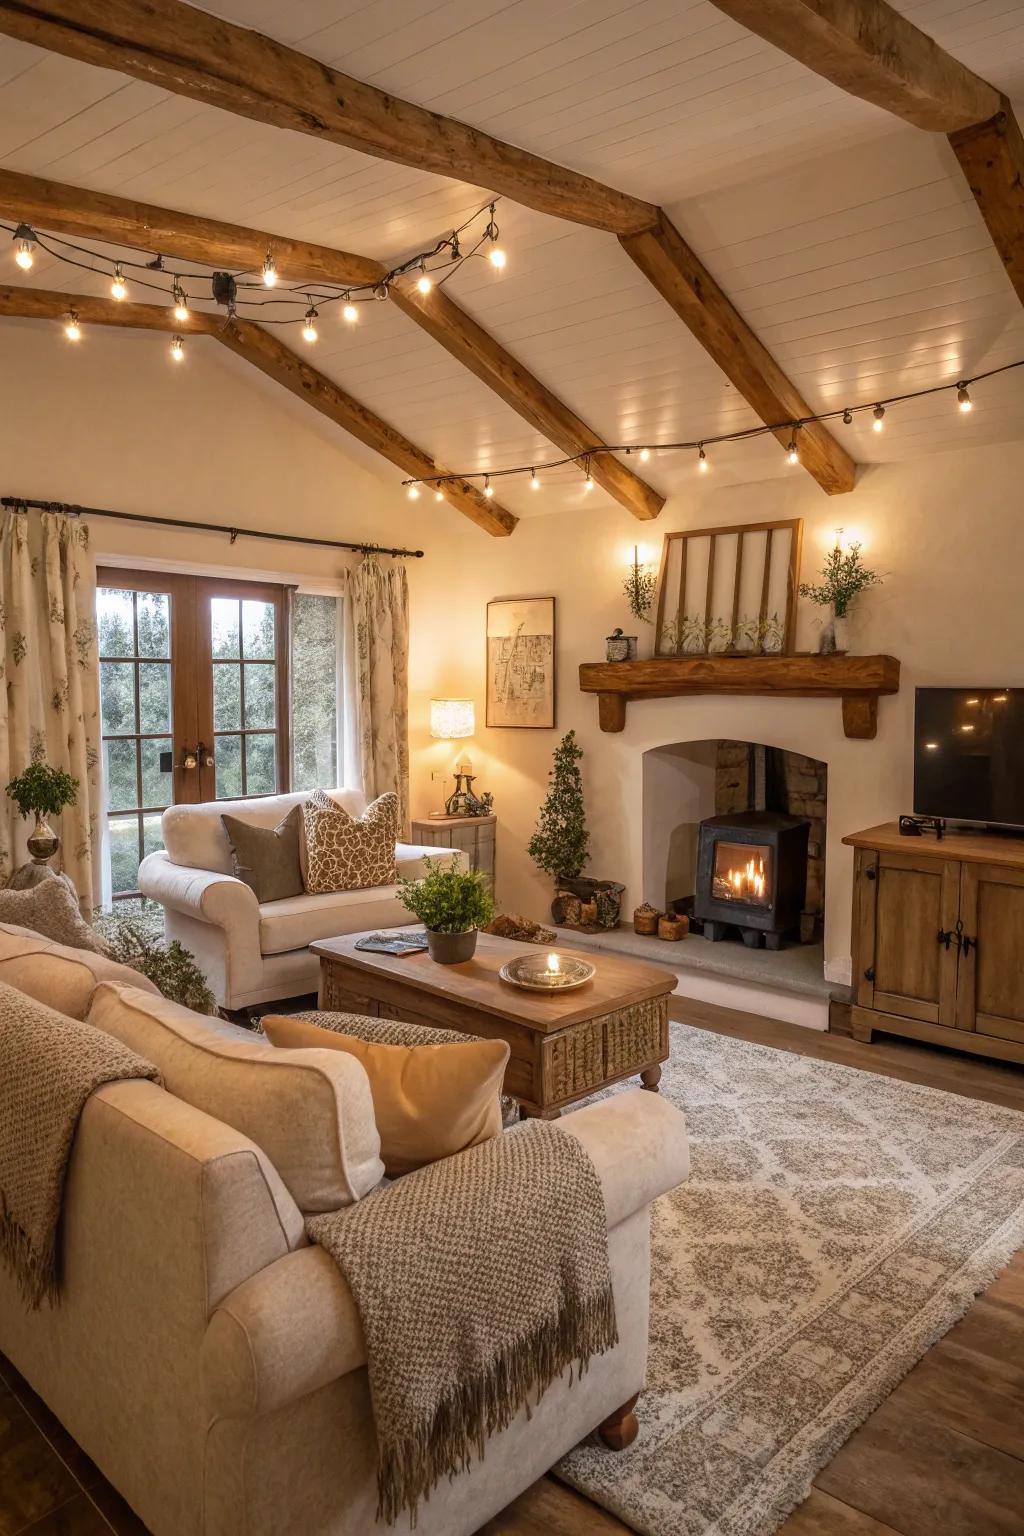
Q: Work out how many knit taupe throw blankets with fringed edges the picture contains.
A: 2